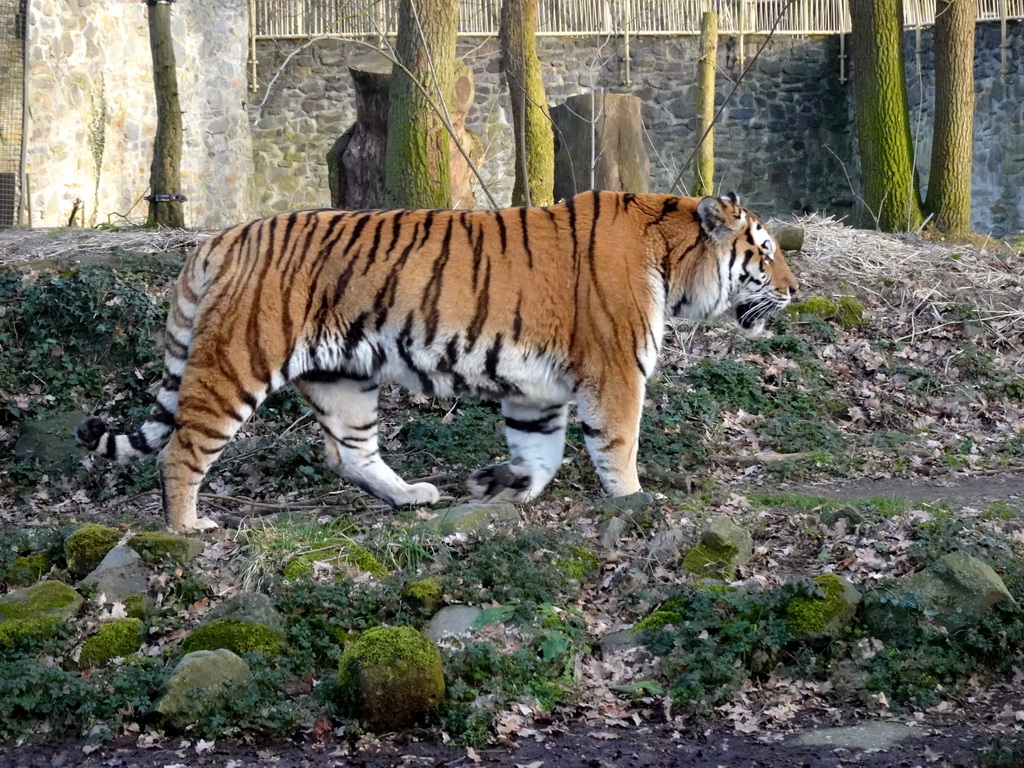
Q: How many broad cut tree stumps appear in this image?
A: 2